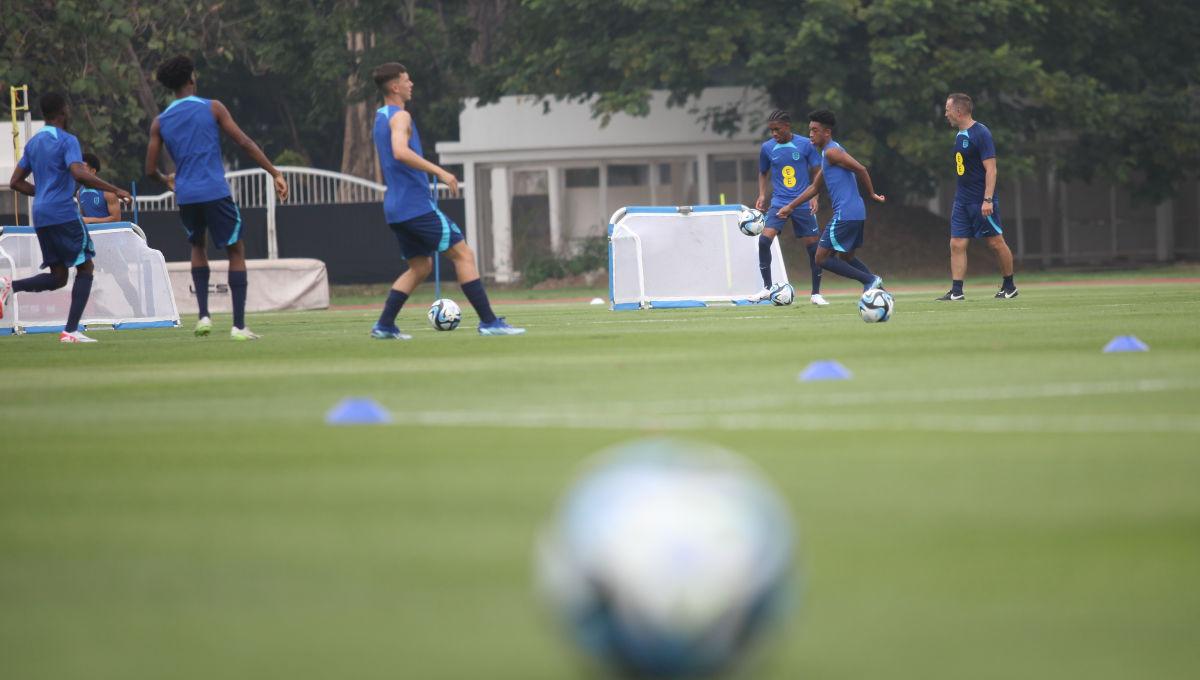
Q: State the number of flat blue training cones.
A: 3